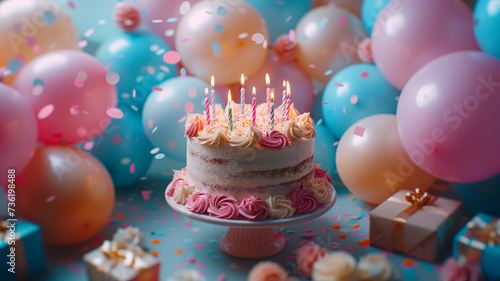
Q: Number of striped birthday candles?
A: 9